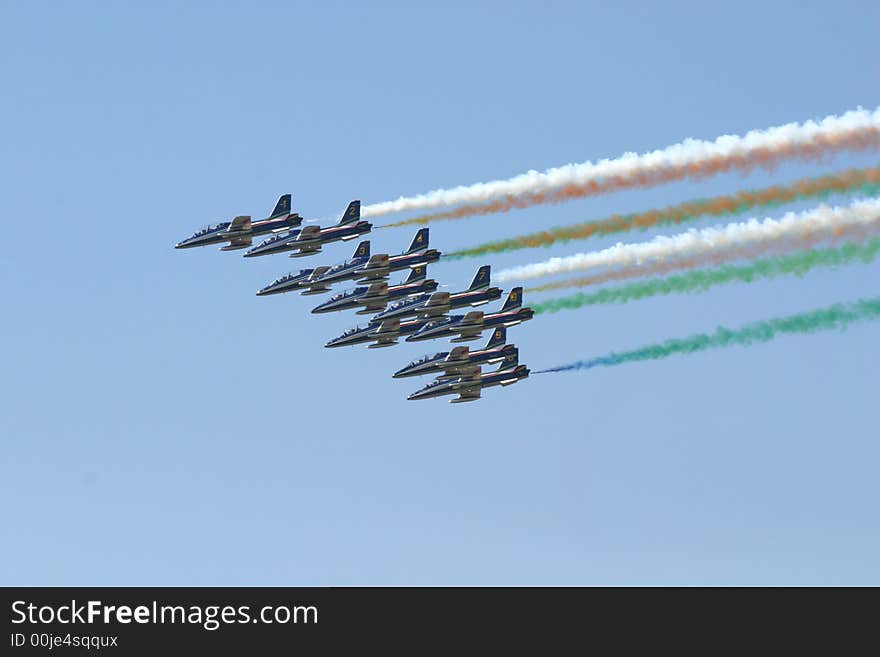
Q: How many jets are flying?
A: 10